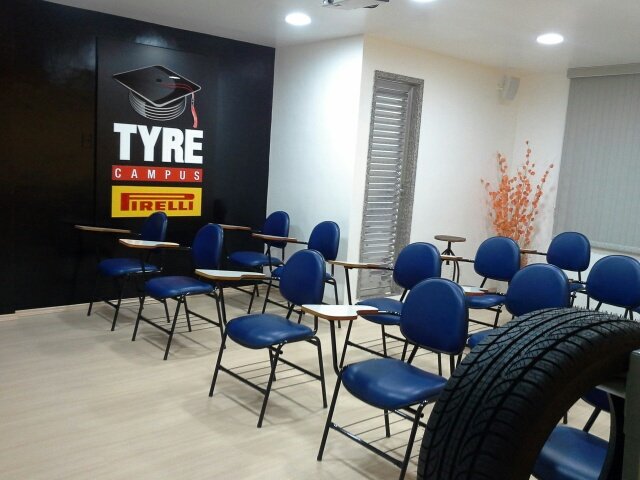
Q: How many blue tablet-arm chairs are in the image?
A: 12